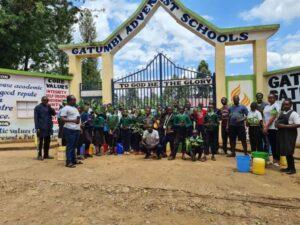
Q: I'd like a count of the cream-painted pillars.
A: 4